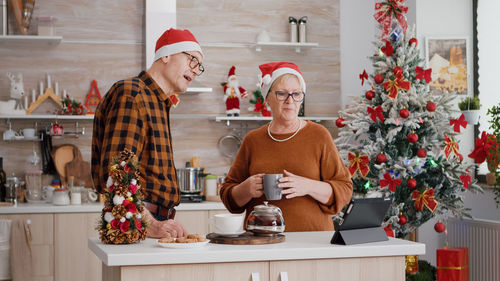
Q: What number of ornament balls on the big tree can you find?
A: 14